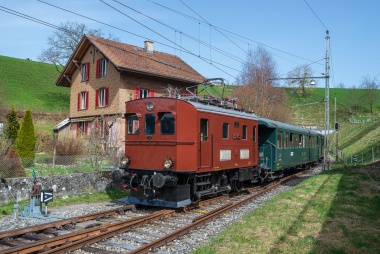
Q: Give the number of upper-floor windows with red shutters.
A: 5